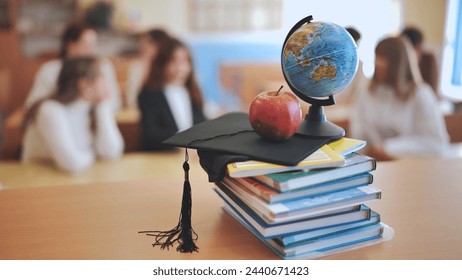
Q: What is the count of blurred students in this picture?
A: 7